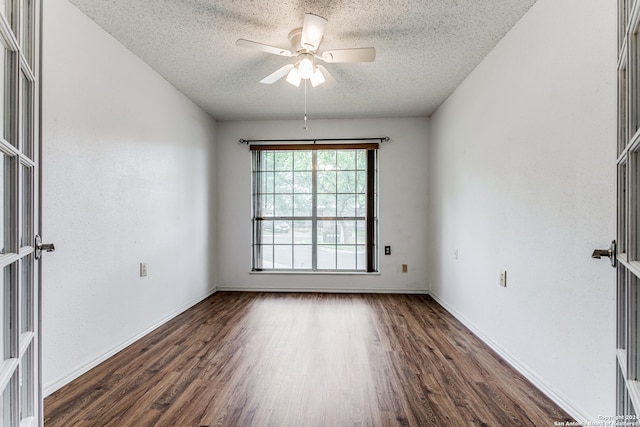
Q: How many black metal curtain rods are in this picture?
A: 1